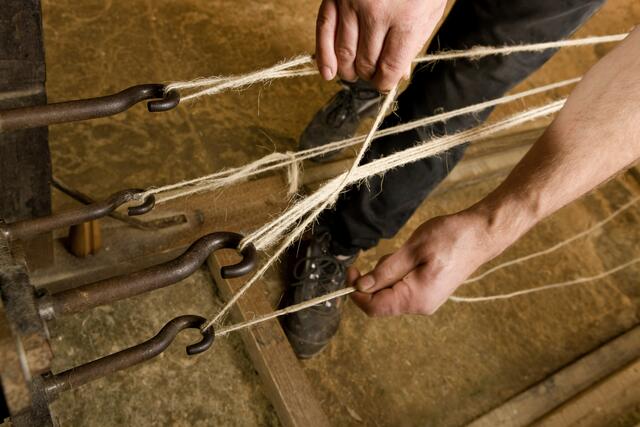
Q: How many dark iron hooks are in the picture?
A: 4